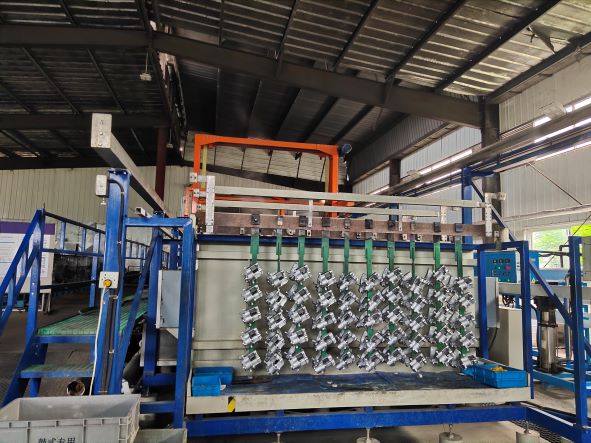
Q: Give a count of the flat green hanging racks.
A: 10